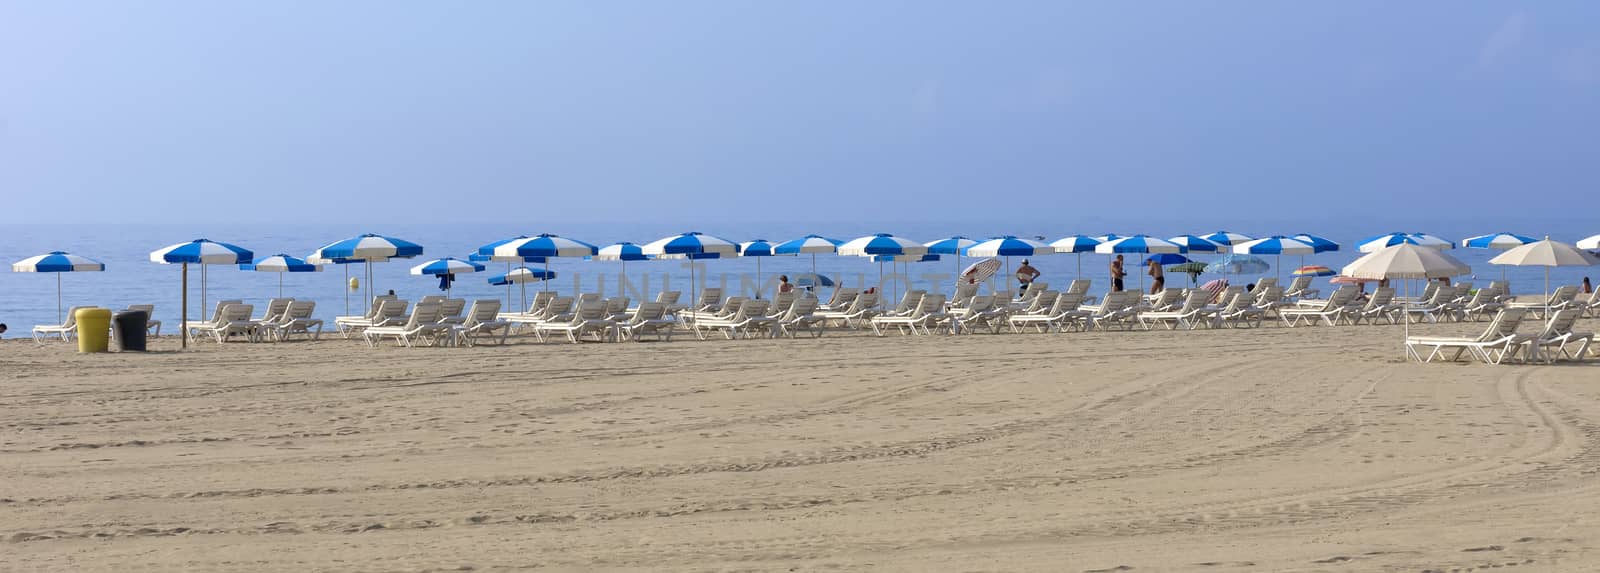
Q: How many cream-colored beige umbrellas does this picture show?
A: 2